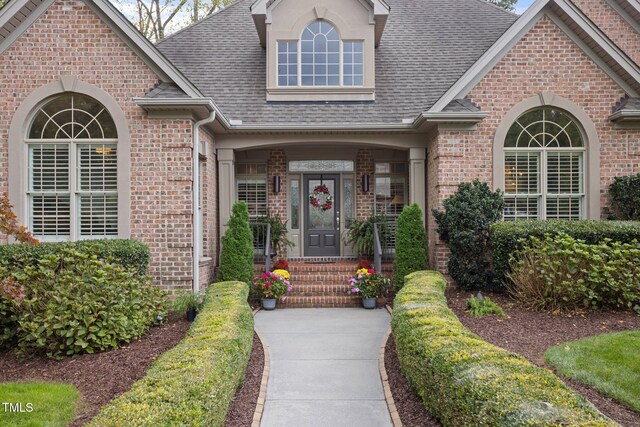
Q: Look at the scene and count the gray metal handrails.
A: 2